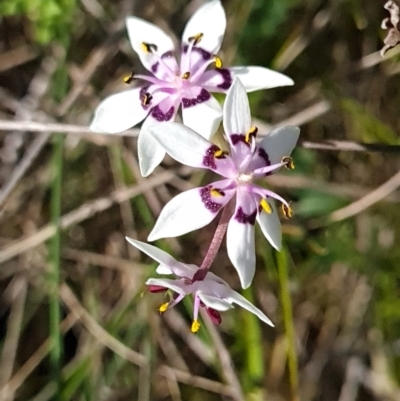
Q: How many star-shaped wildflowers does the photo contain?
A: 3